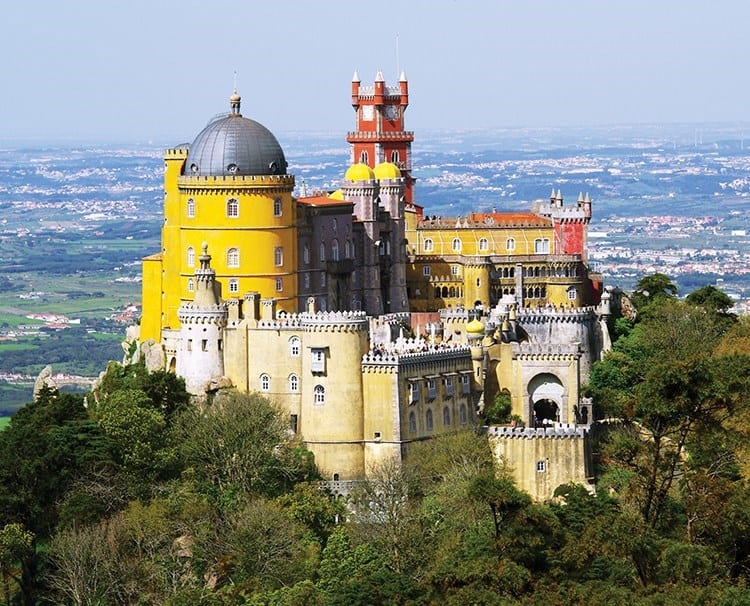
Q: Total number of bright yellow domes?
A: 3